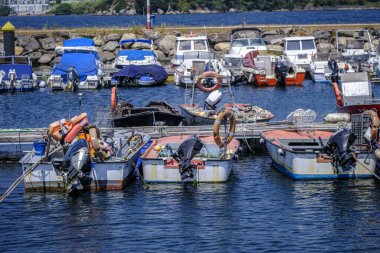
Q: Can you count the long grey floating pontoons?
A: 1